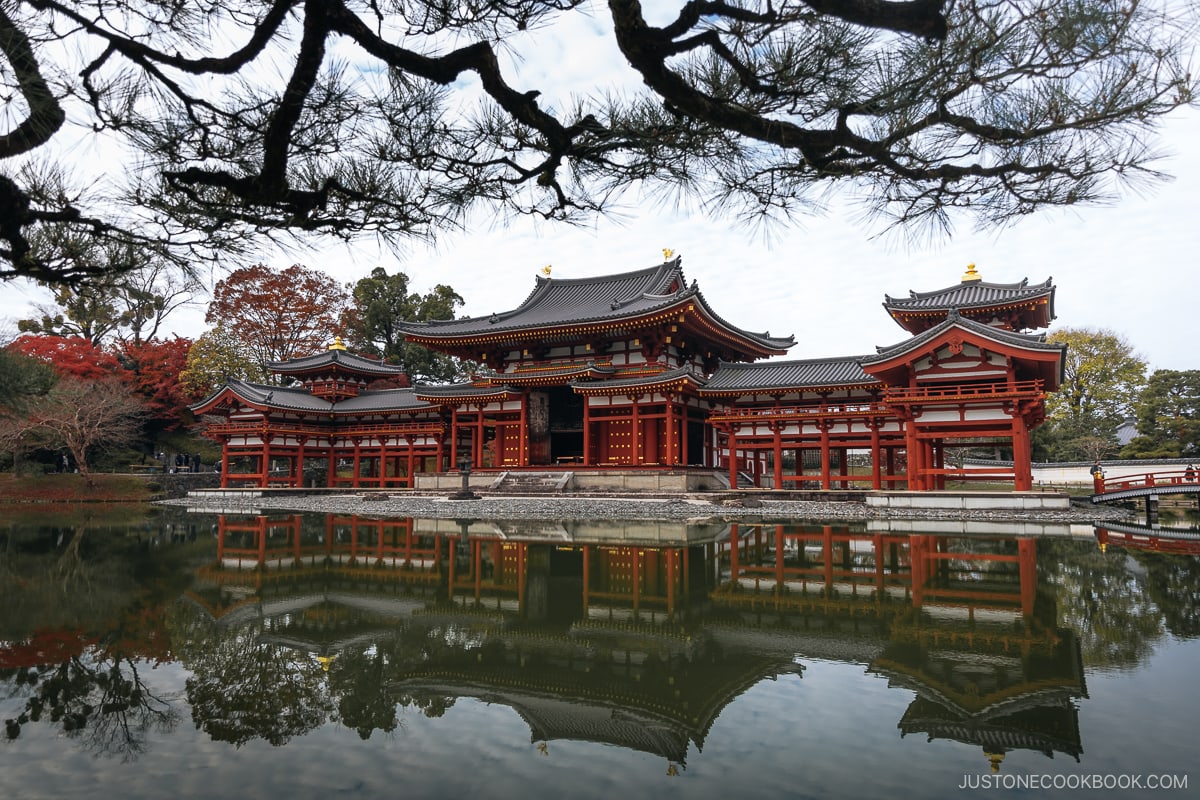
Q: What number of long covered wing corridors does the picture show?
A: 2